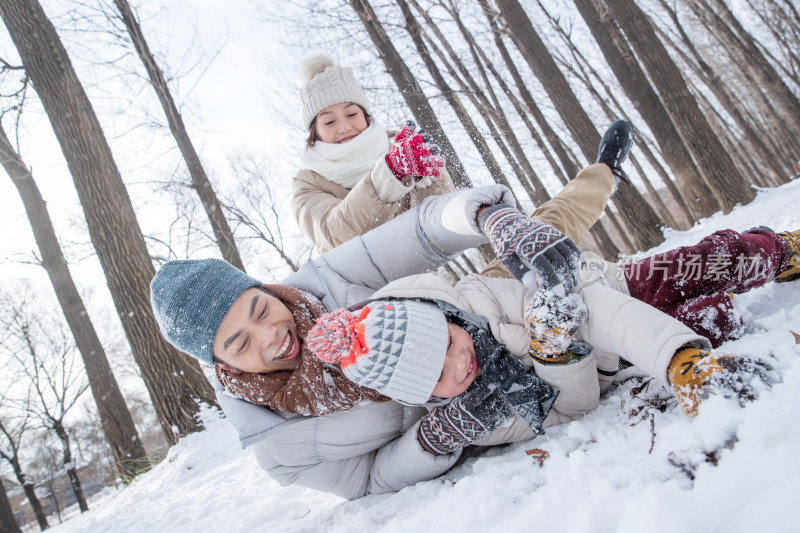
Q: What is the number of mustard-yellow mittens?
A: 2